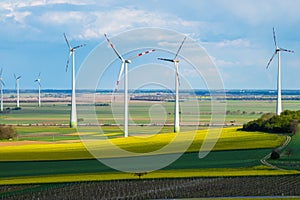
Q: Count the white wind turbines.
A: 7